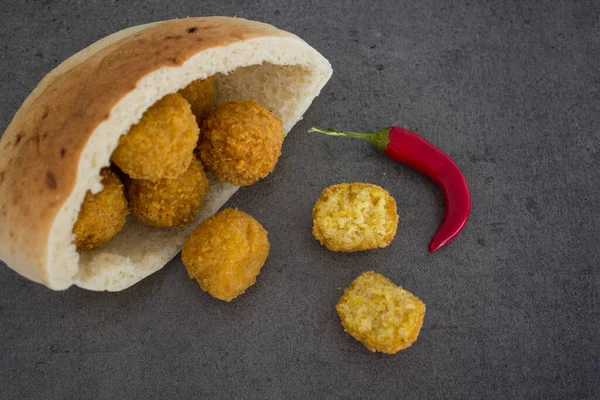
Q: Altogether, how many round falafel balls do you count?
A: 6